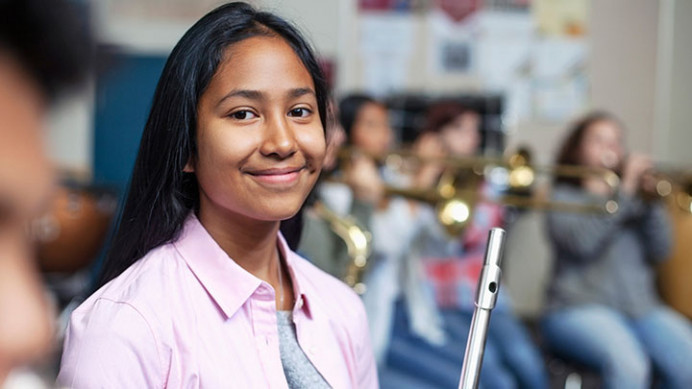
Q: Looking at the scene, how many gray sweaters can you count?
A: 1